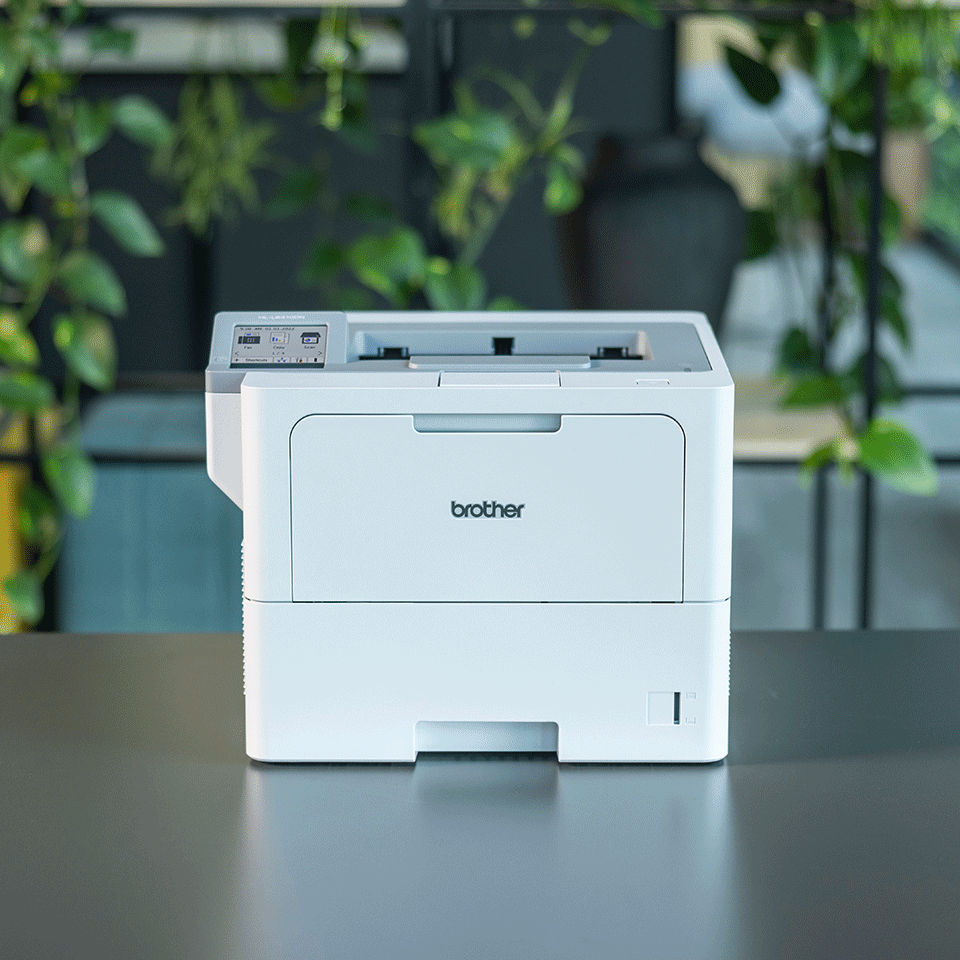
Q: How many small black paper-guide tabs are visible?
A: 3